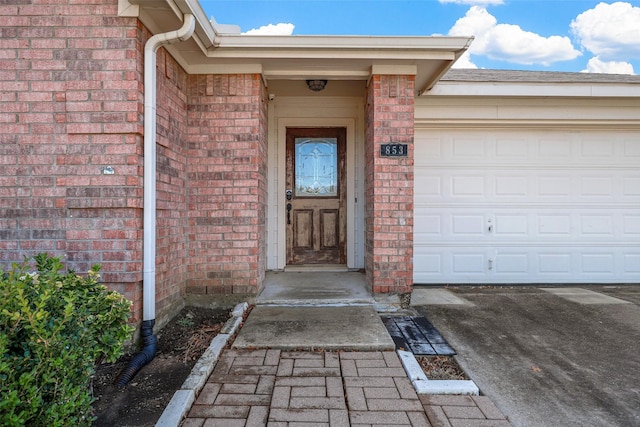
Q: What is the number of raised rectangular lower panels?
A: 2